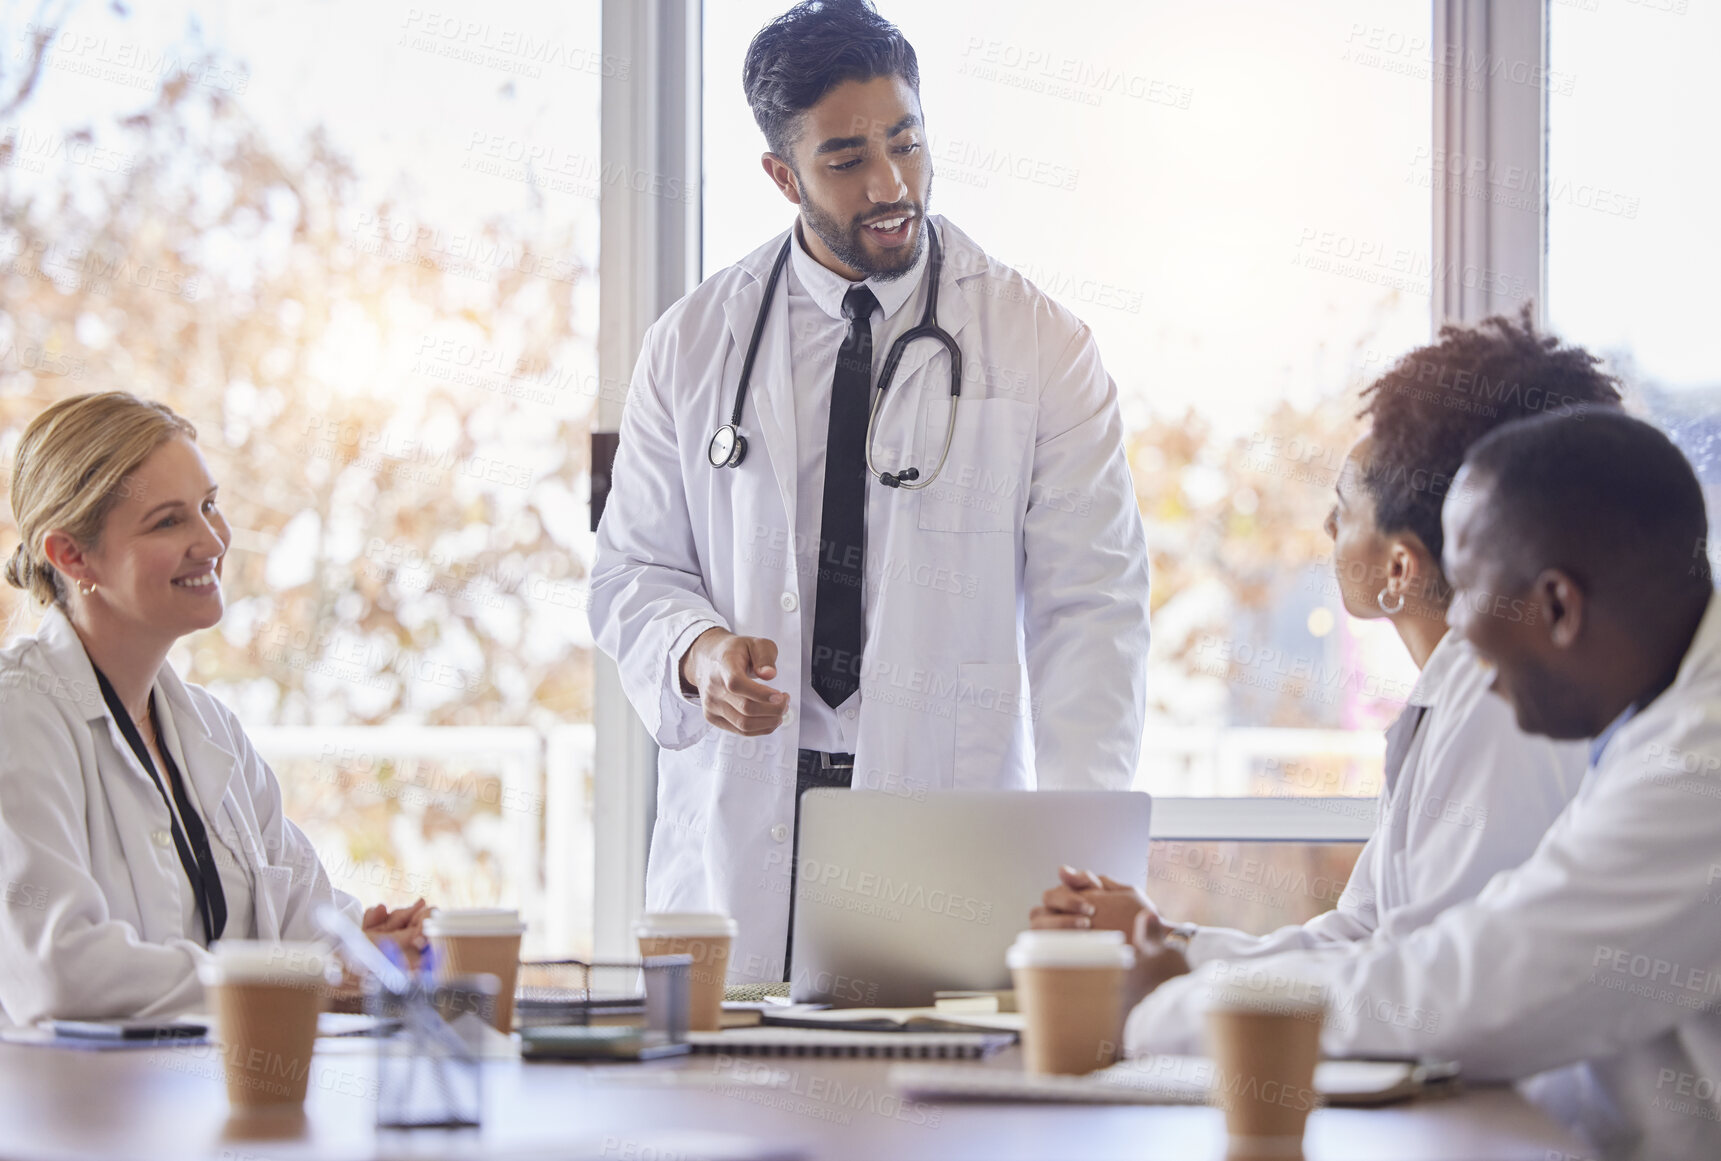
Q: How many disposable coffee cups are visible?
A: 5